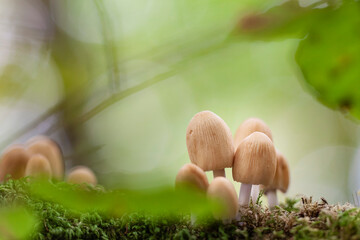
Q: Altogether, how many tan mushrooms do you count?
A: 10